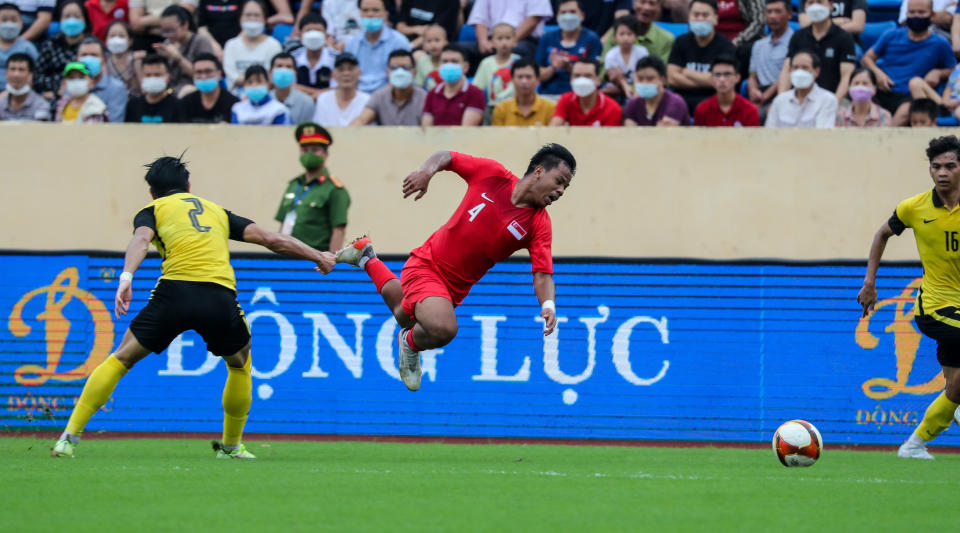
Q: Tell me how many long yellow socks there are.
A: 3